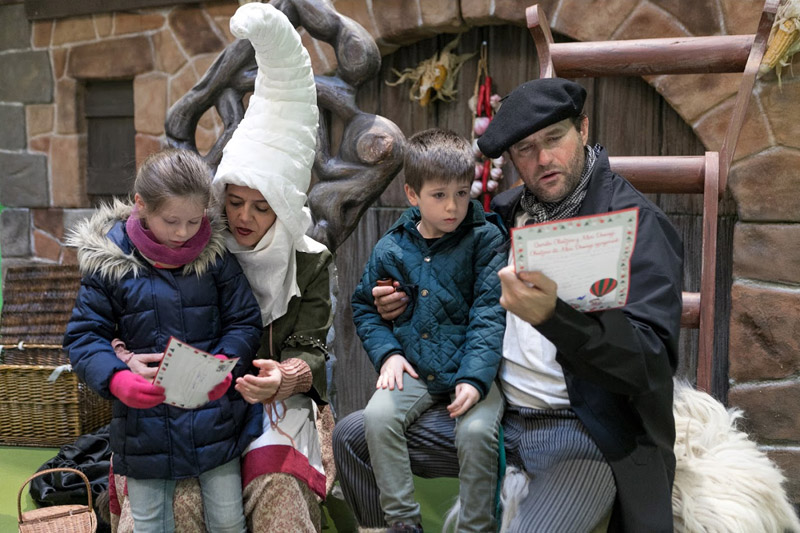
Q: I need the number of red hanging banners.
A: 0